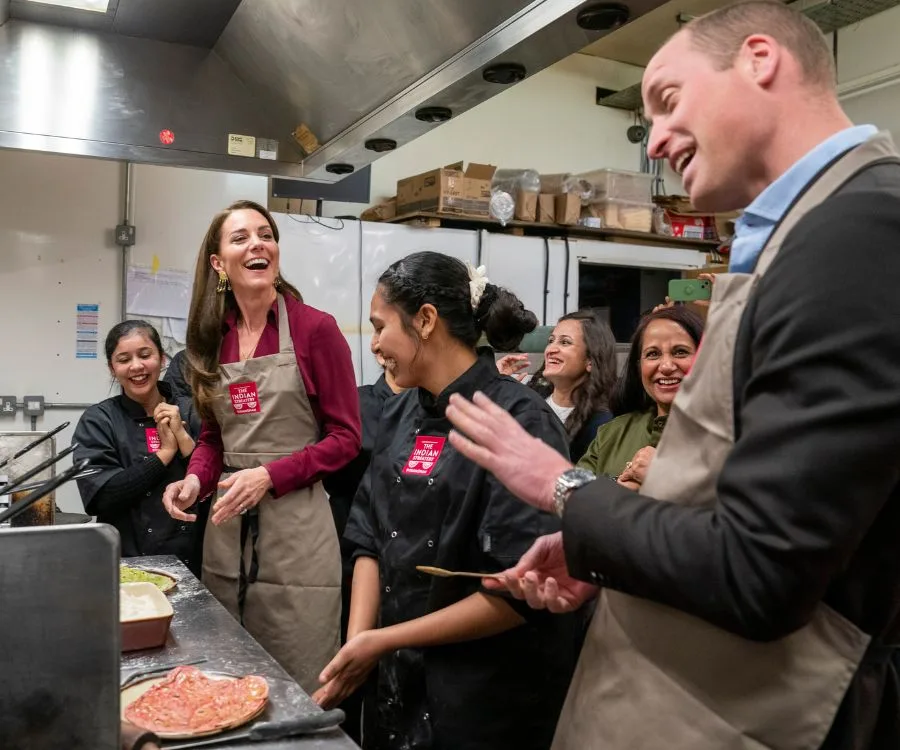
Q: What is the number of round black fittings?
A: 5